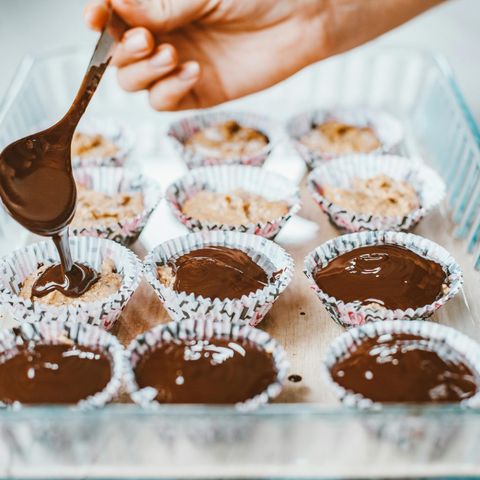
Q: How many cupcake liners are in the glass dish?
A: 12